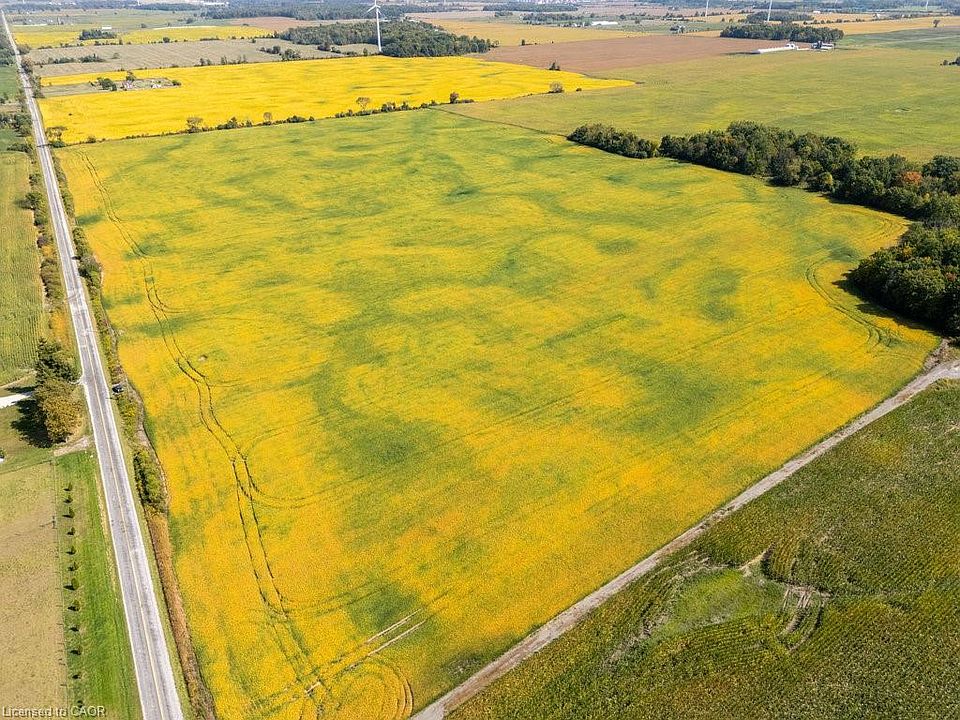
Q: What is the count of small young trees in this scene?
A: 12